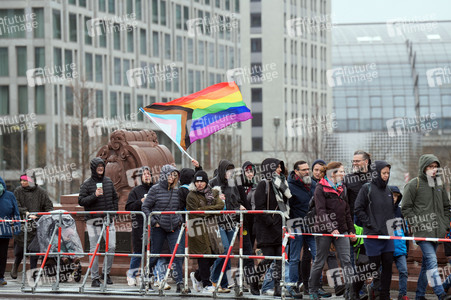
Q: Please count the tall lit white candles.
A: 0